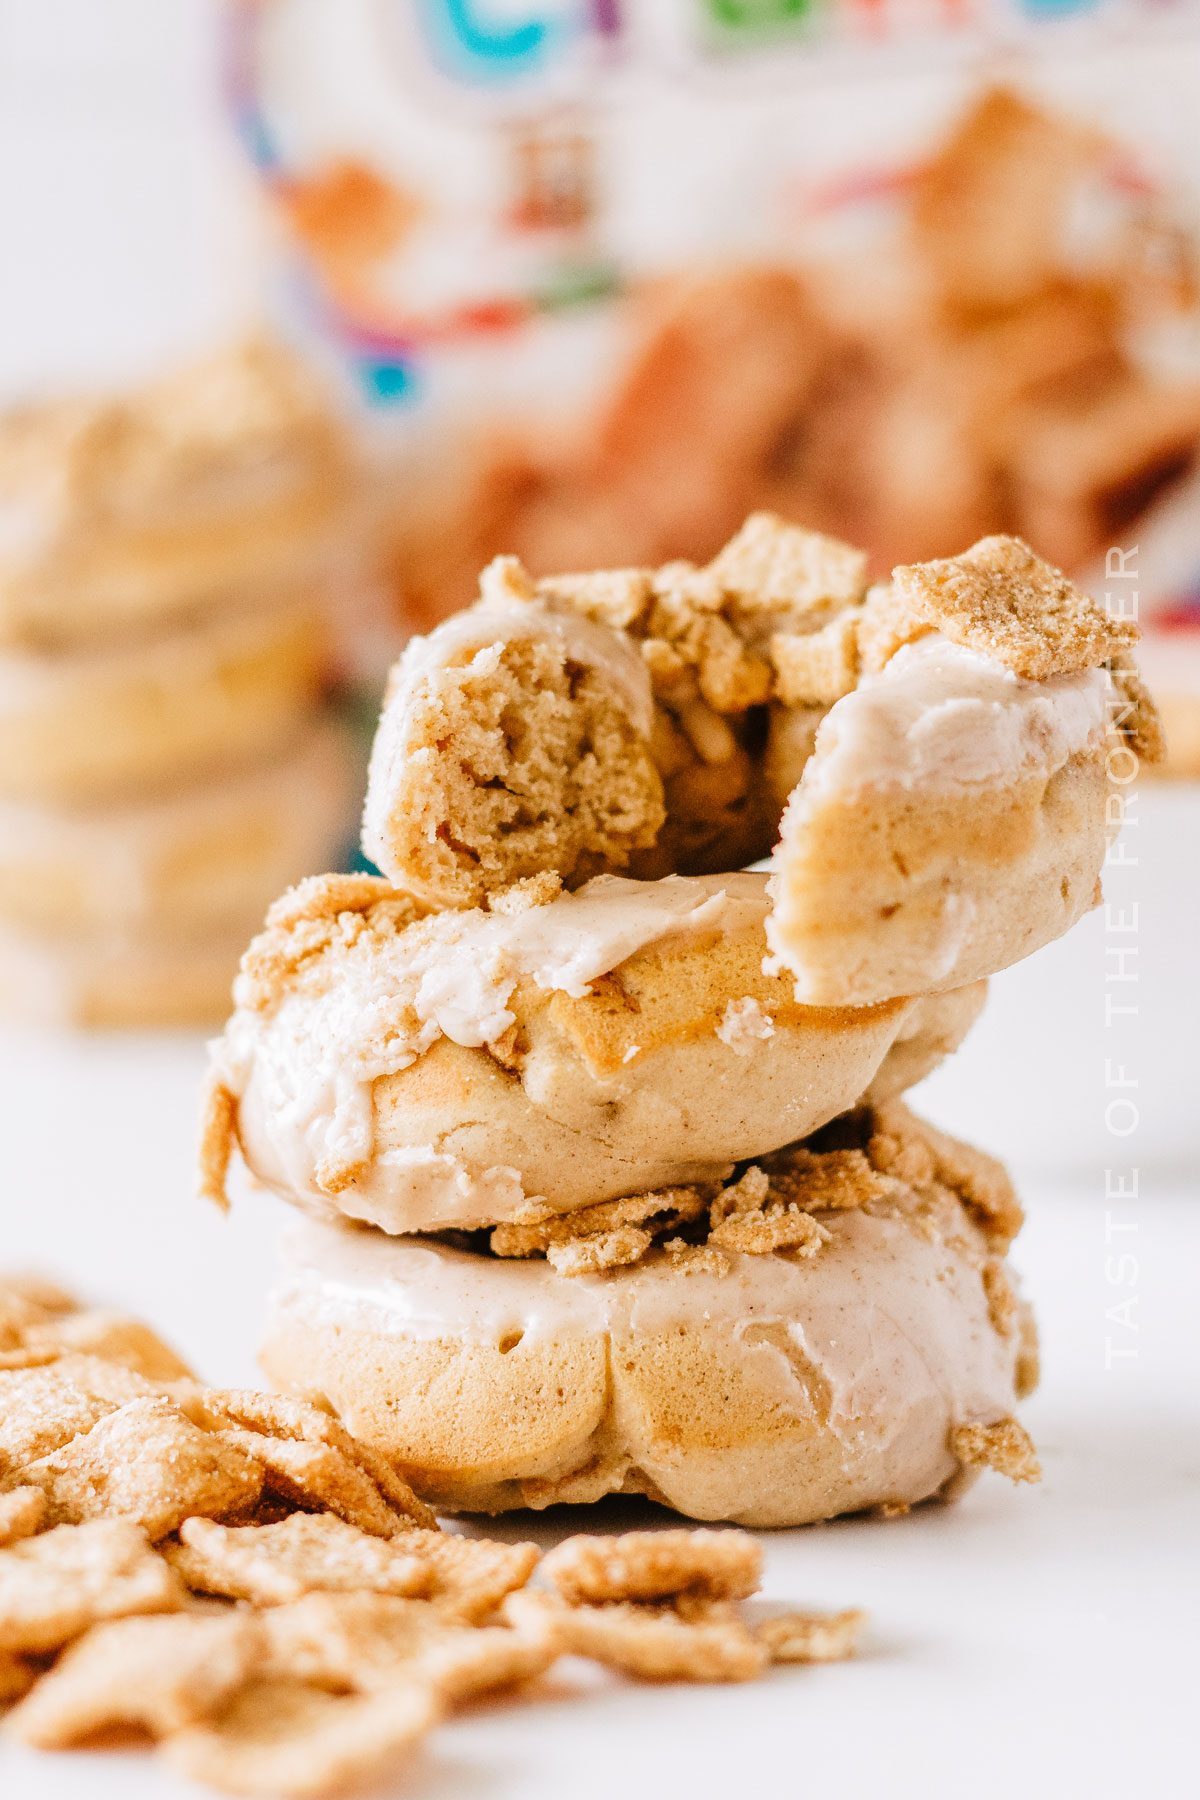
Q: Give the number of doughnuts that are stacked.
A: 3